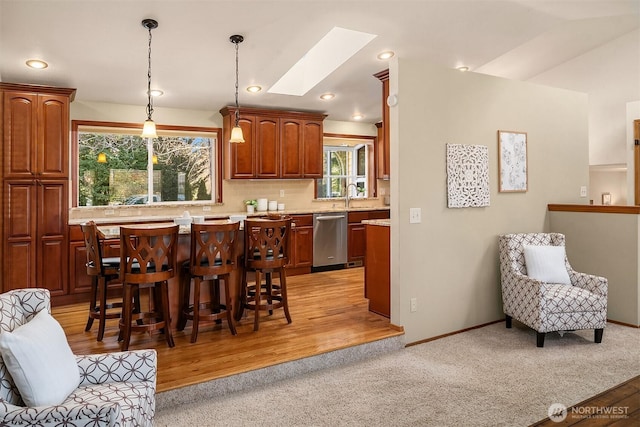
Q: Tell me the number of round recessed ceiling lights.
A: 7